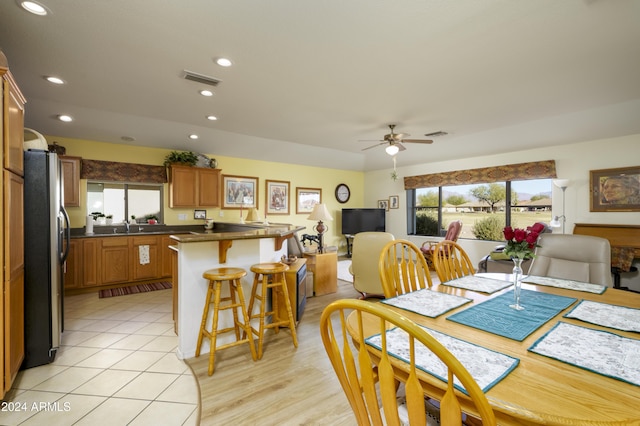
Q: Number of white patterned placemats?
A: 6